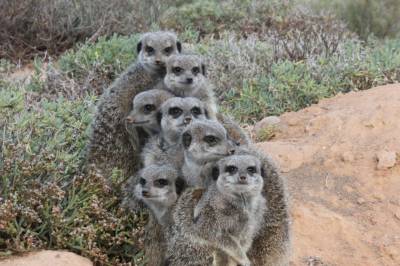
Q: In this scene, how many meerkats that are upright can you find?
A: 7